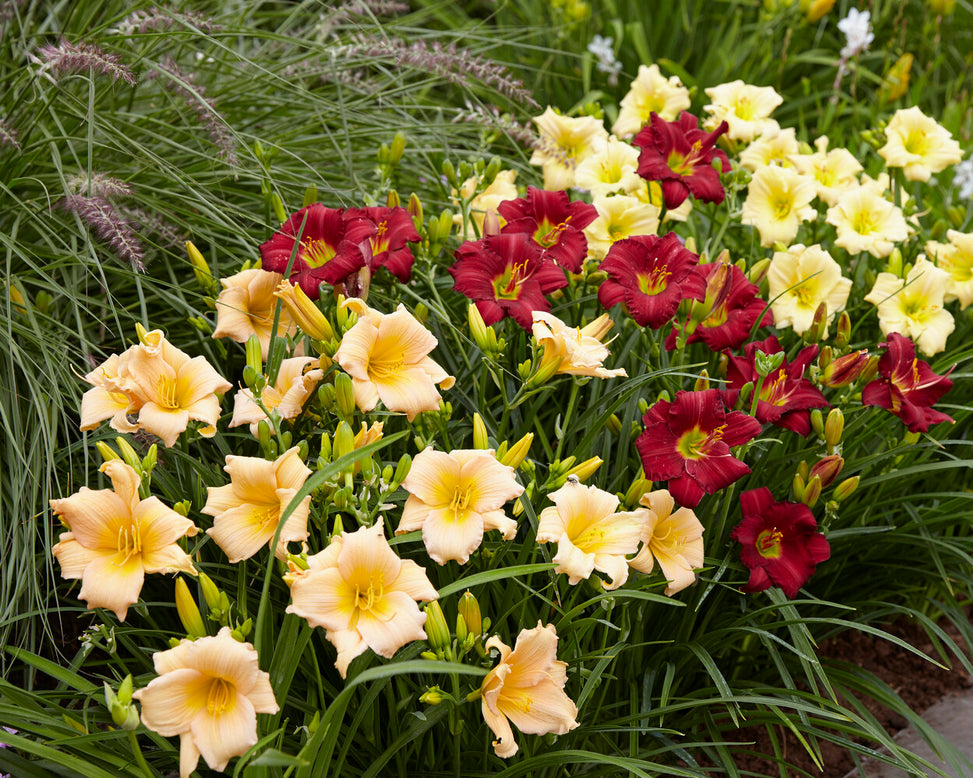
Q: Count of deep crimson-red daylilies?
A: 11